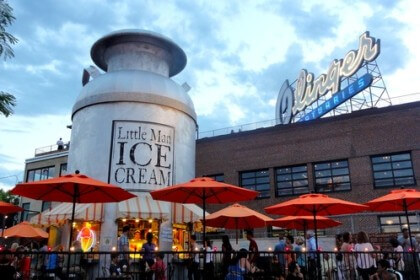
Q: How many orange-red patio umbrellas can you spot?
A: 8